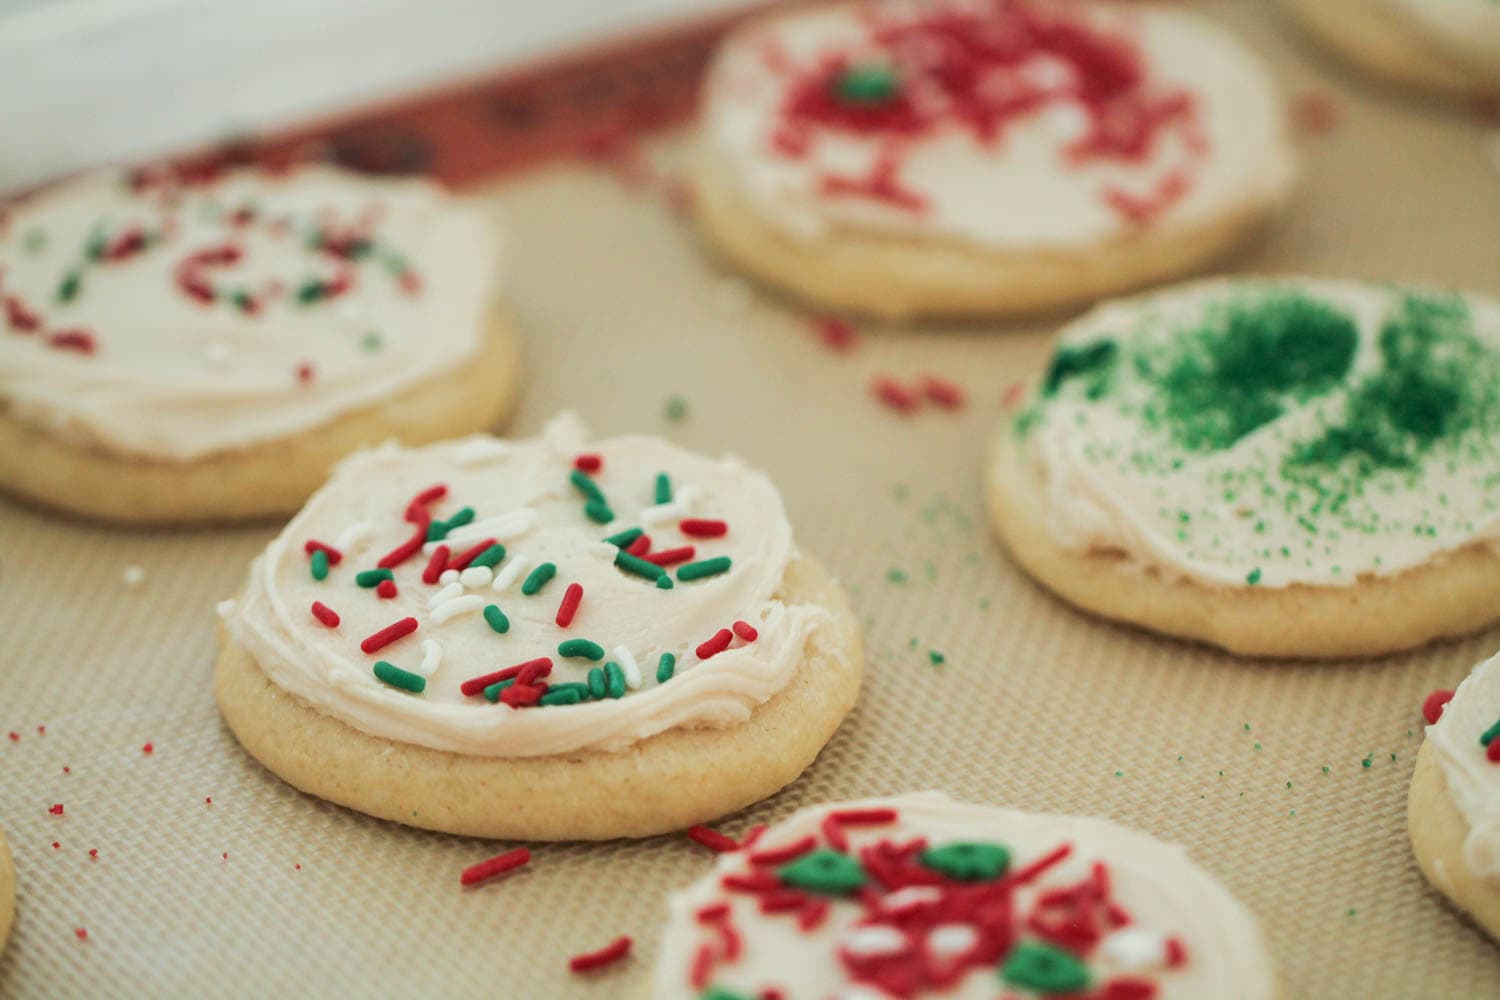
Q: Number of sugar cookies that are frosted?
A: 7